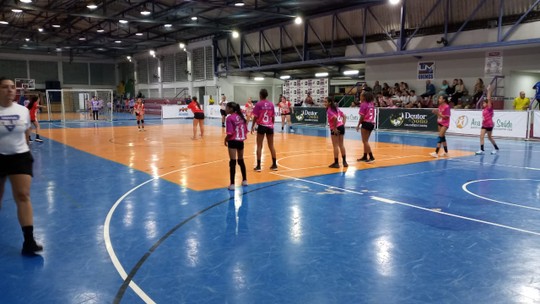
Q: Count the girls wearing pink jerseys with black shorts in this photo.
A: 6